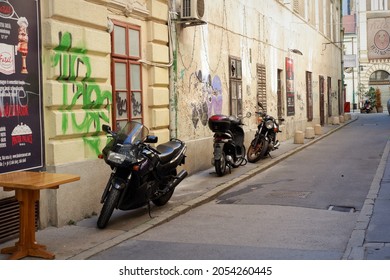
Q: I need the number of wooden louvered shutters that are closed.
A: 1